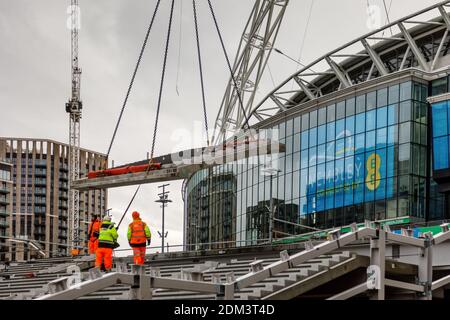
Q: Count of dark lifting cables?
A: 4